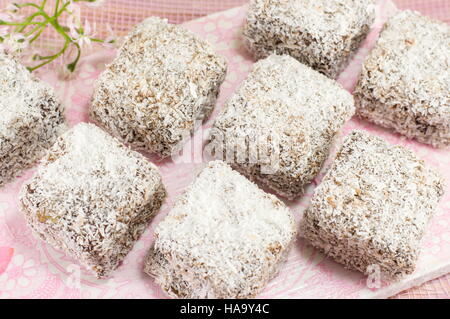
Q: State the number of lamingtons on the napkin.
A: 8